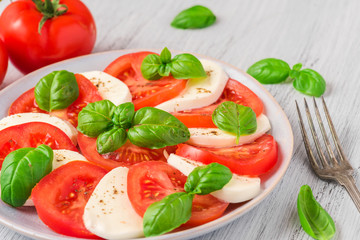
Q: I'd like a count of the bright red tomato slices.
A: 8